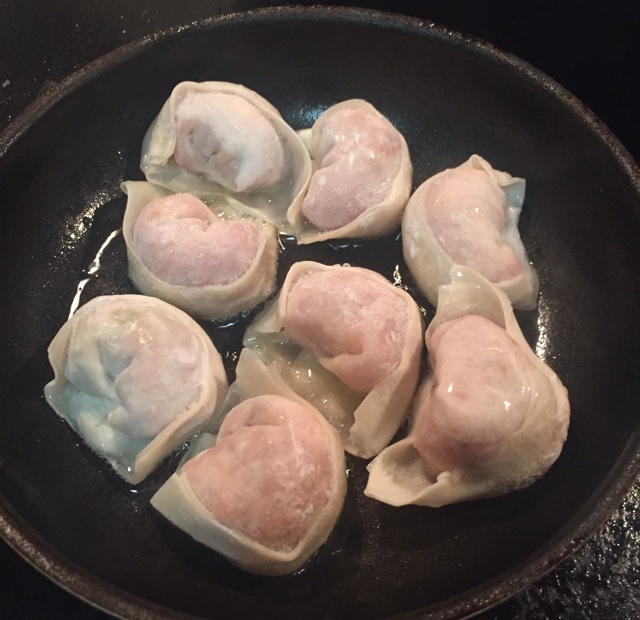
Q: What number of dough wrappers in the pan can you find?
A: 8